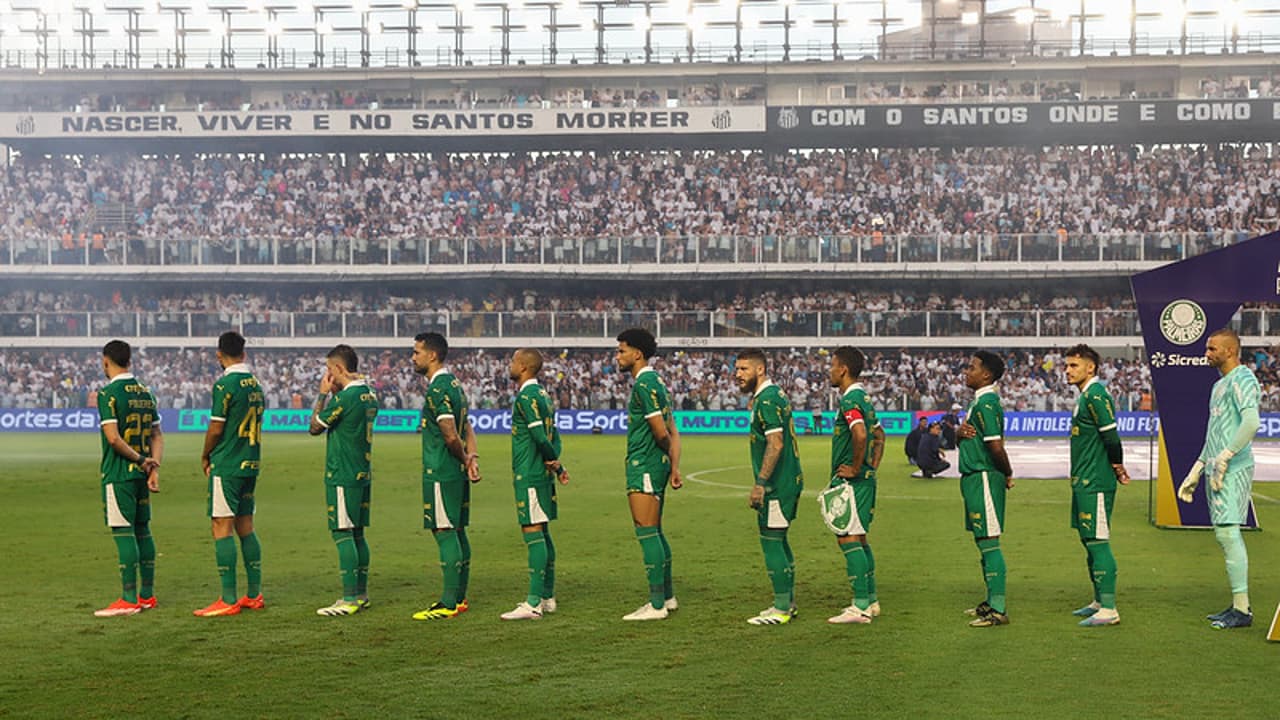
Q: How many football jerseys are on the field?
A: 11